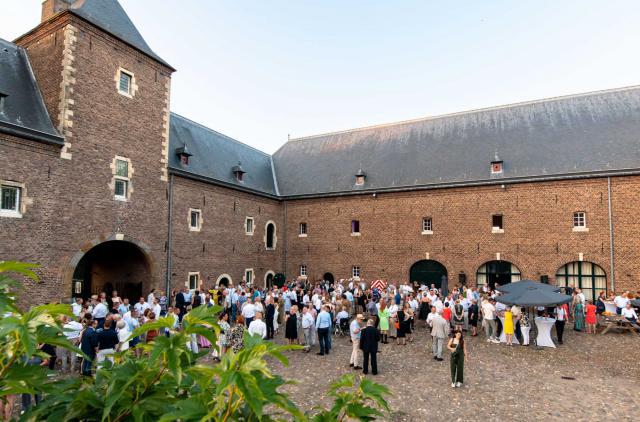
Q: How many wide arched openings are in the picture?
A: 4